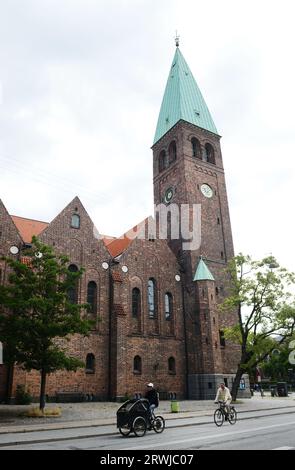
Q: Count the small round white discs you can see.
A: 5